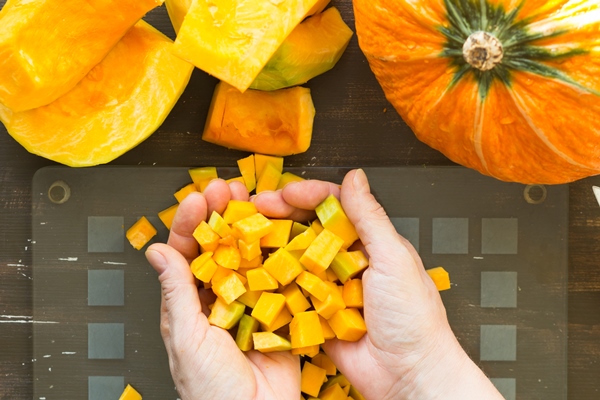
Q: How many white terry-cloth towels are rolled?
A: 0